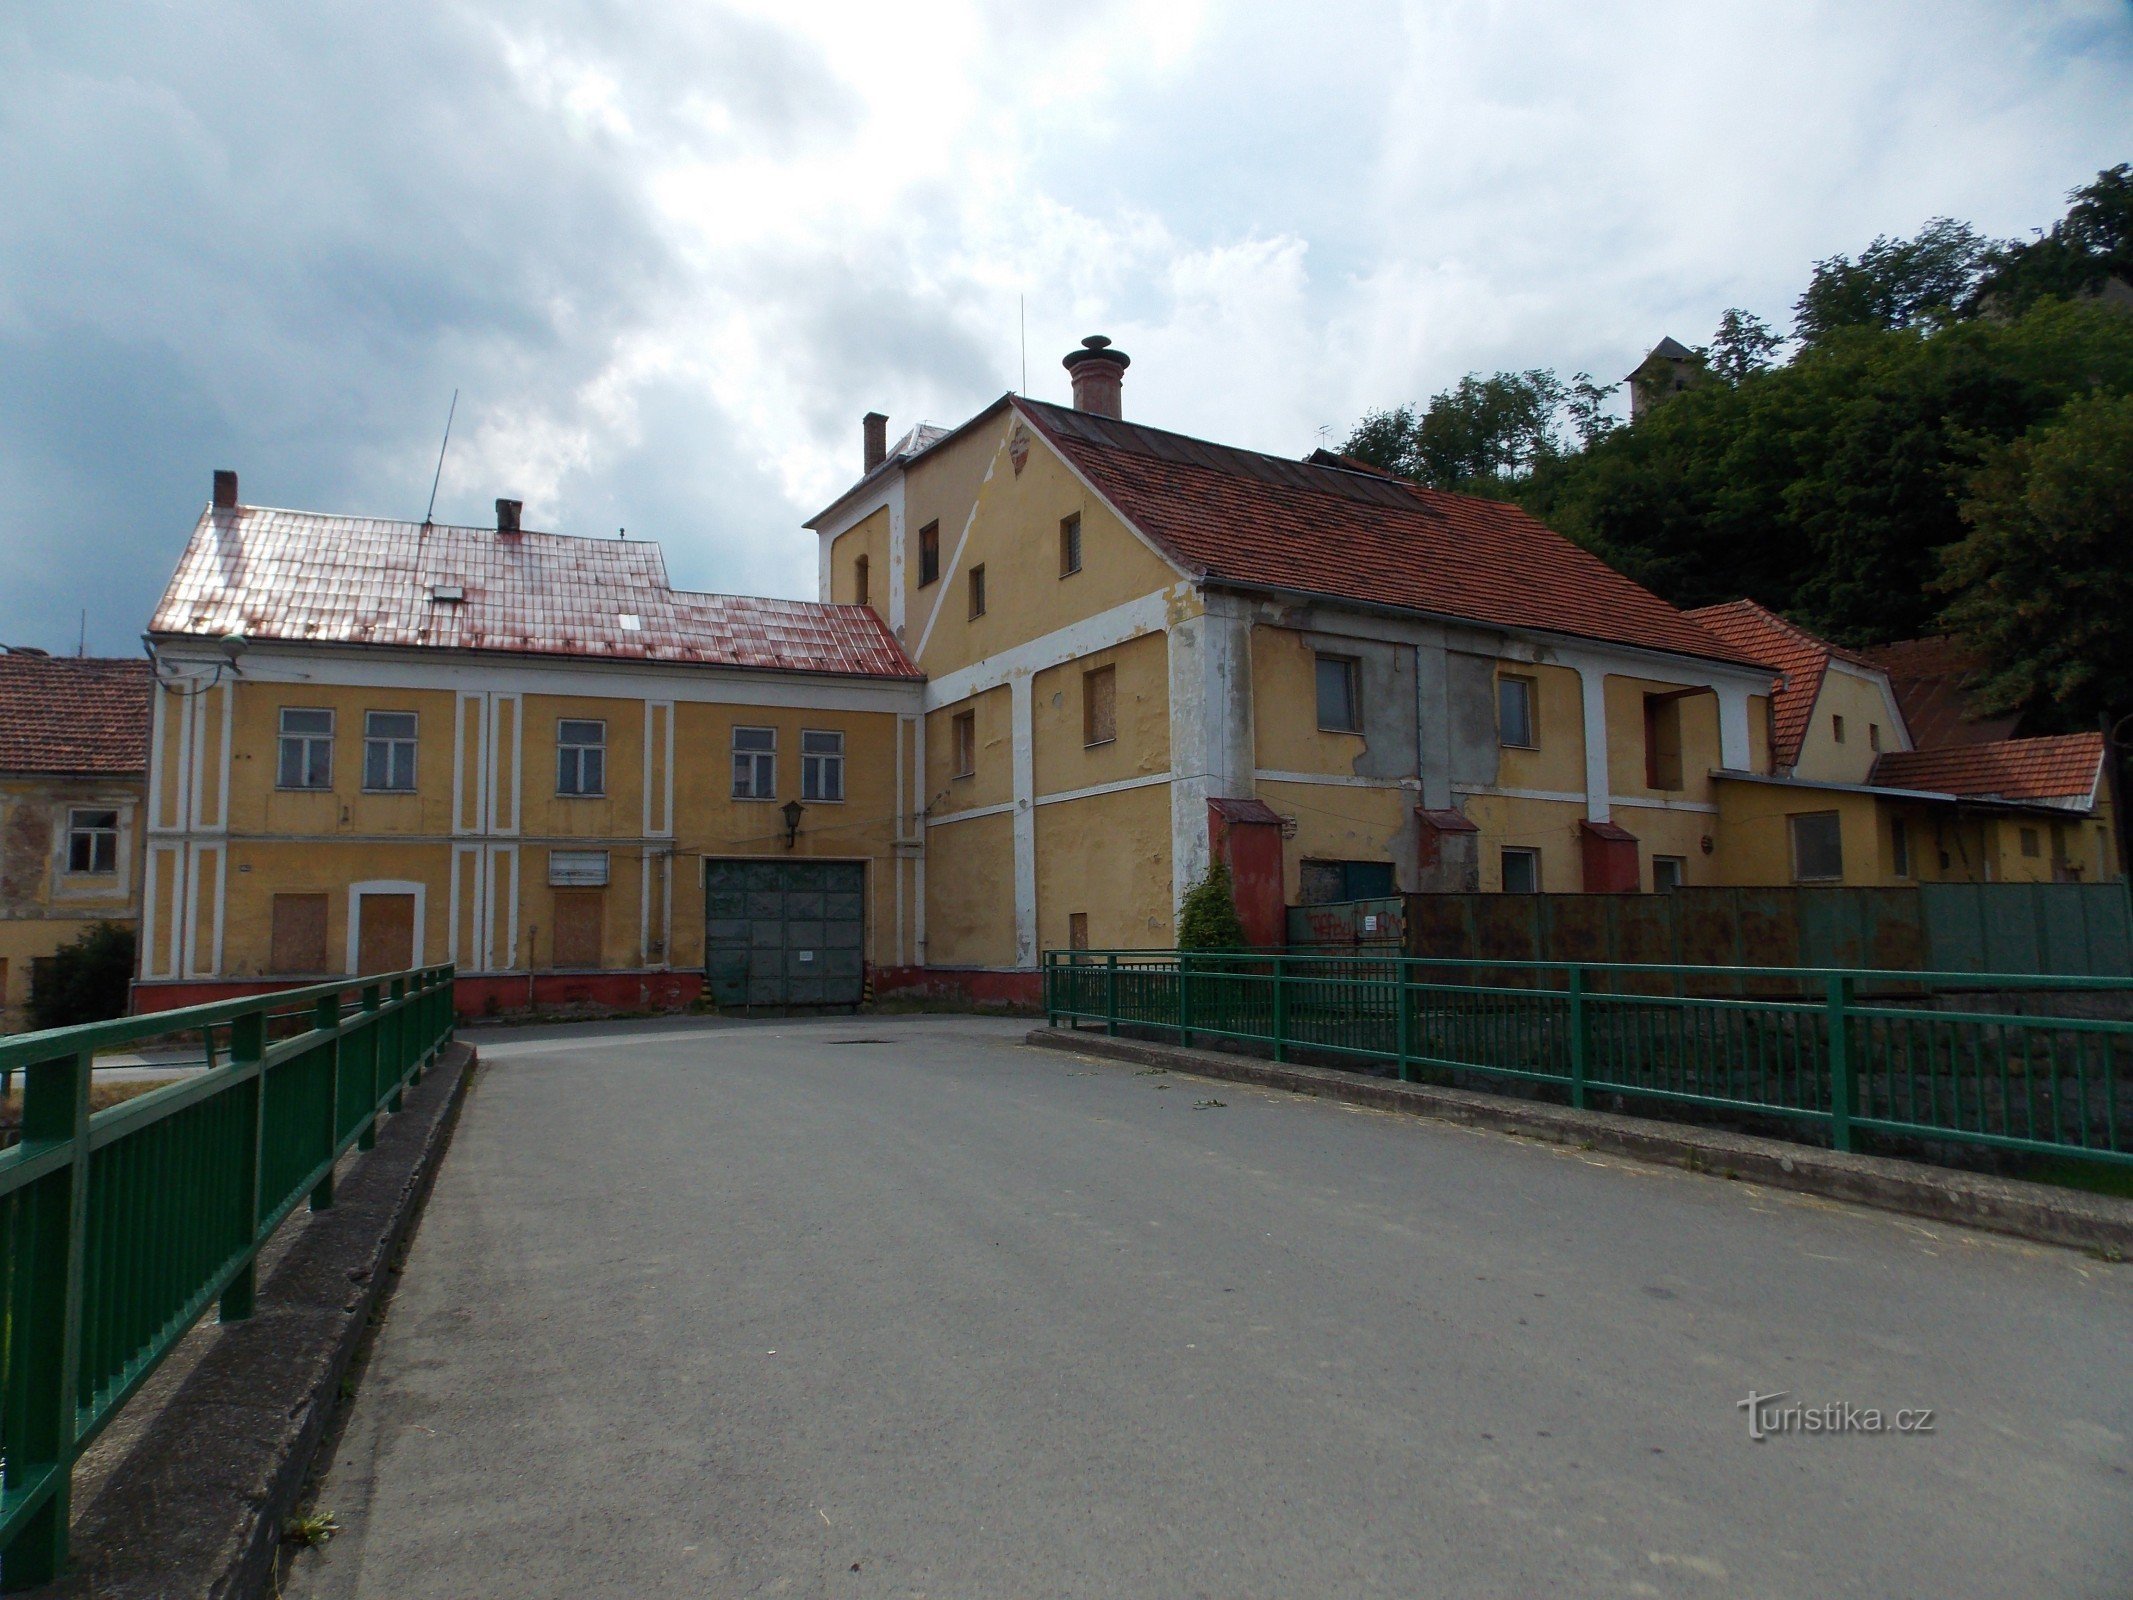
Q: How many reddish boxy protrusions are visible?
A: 3